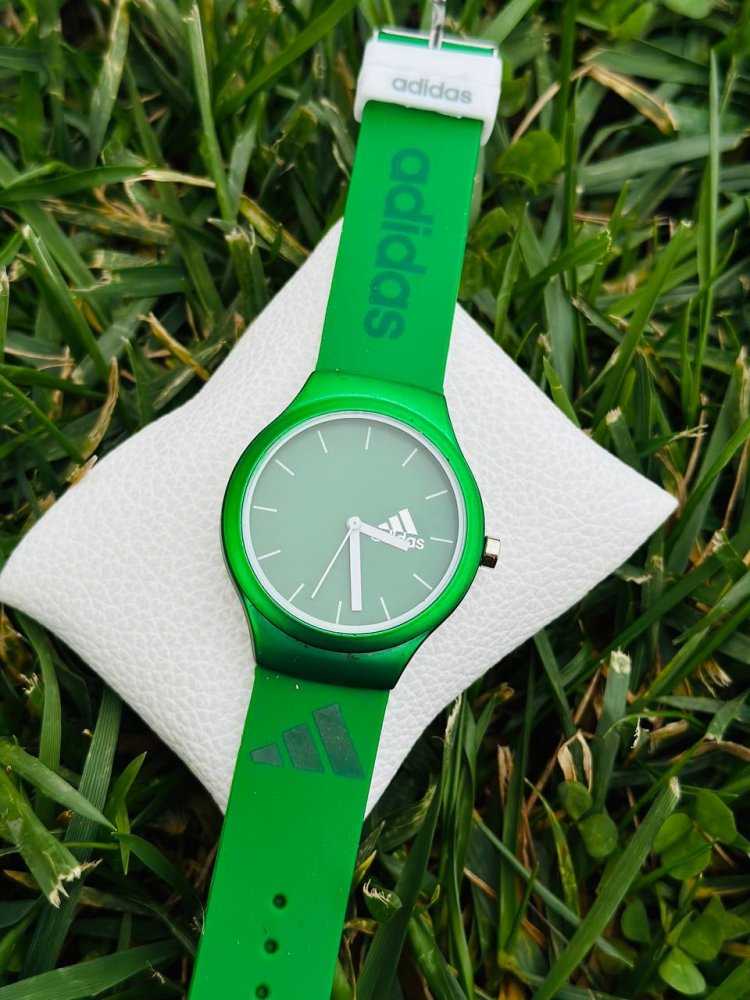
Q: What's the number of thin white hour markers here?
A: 12